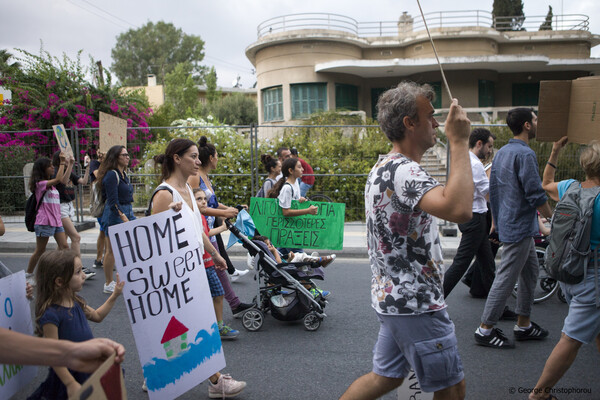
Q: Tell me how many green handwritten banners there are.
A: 1